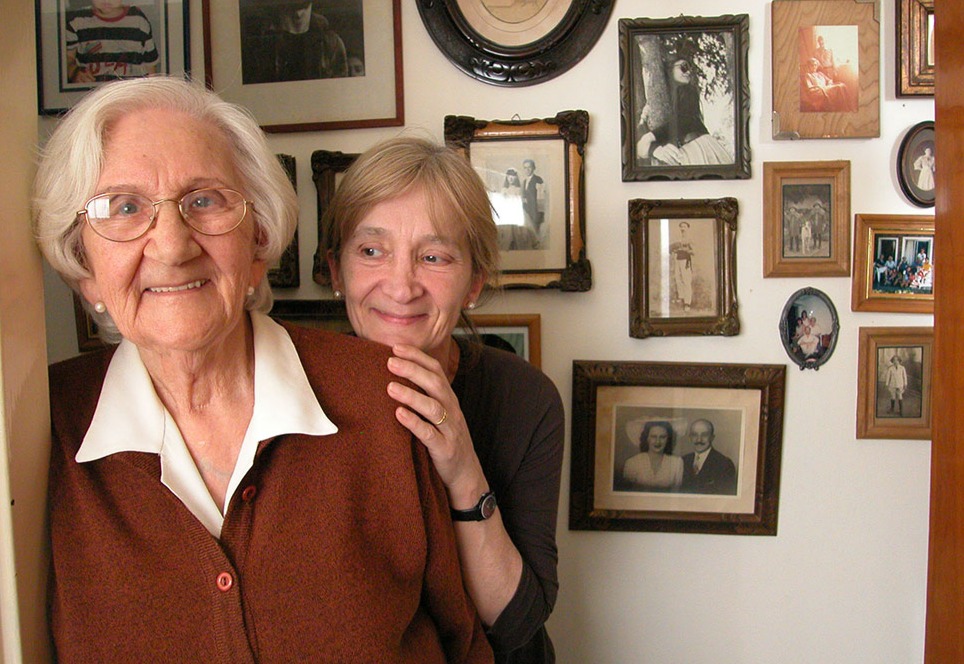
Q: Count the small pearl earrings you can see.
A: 4